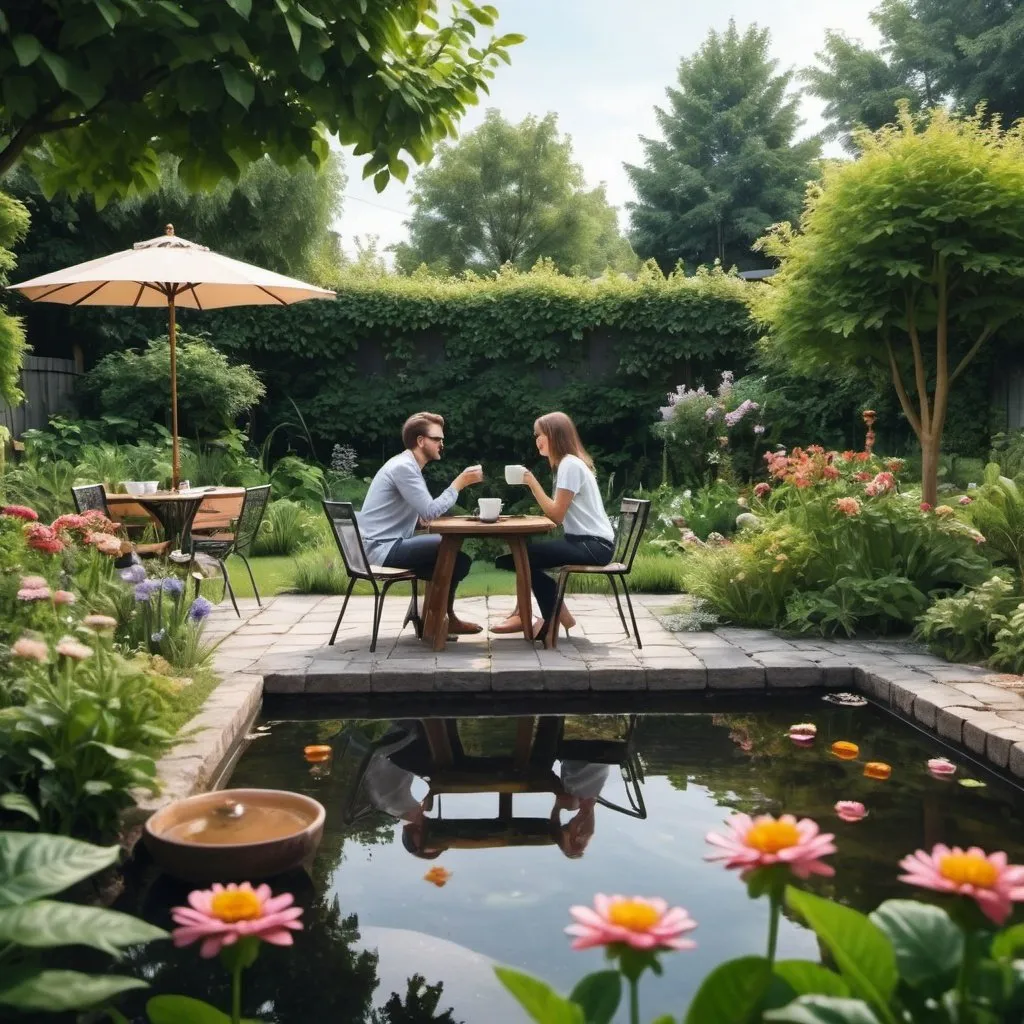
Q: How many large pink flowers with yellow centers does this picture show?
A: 4